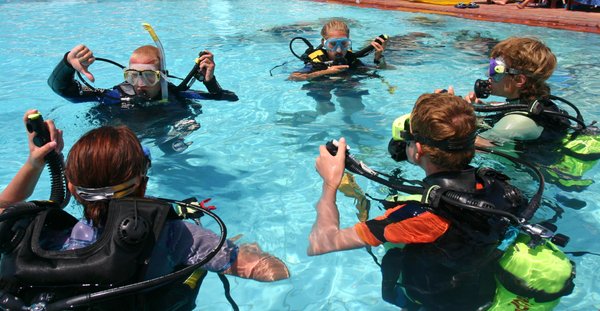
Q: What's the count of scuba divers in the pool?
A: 5